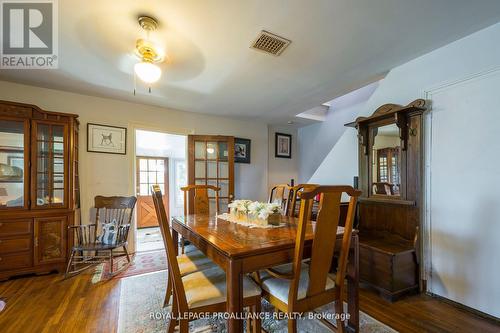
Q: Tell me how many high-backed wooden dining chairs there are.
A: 6